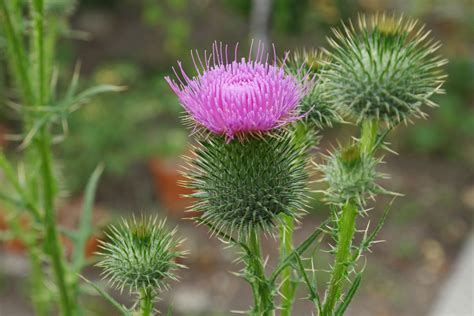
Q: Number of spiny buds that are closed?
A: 4